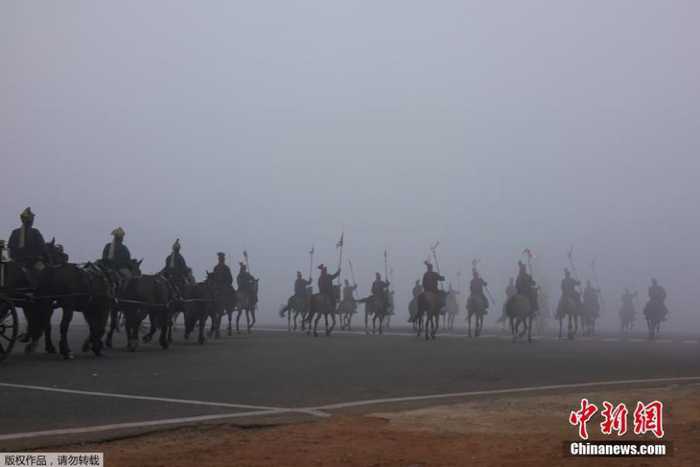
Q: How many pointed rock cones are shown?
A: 0